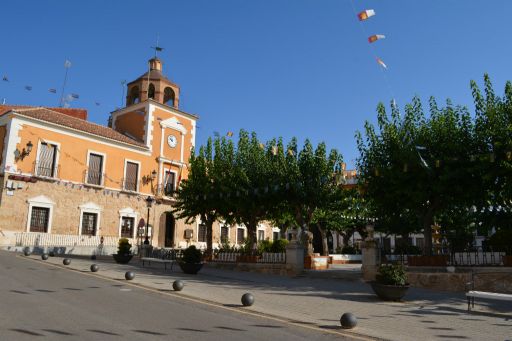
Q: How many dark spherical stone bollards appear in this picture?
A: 8